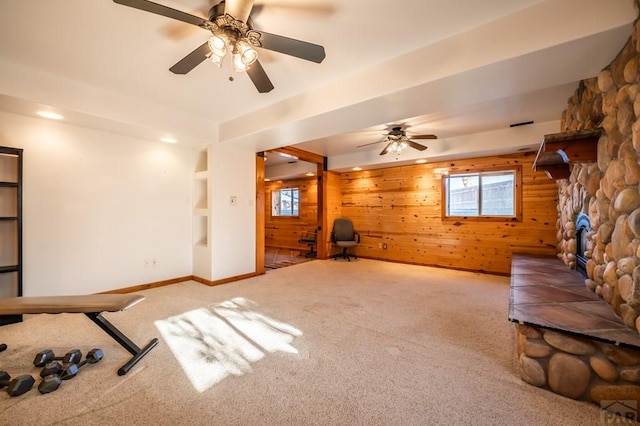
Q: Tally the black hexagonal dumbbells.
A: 4